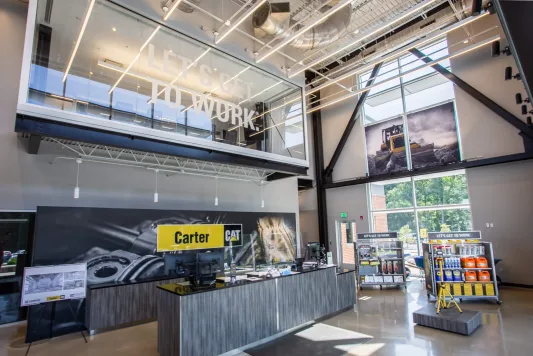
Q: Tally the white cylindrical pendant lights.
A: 4